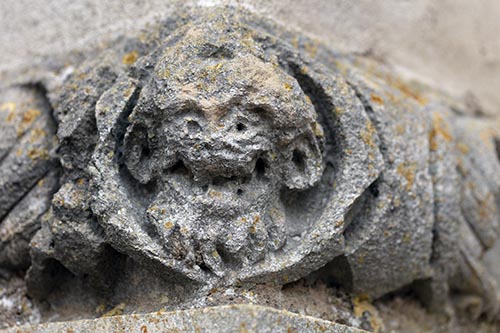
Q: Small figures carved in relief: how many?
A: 1